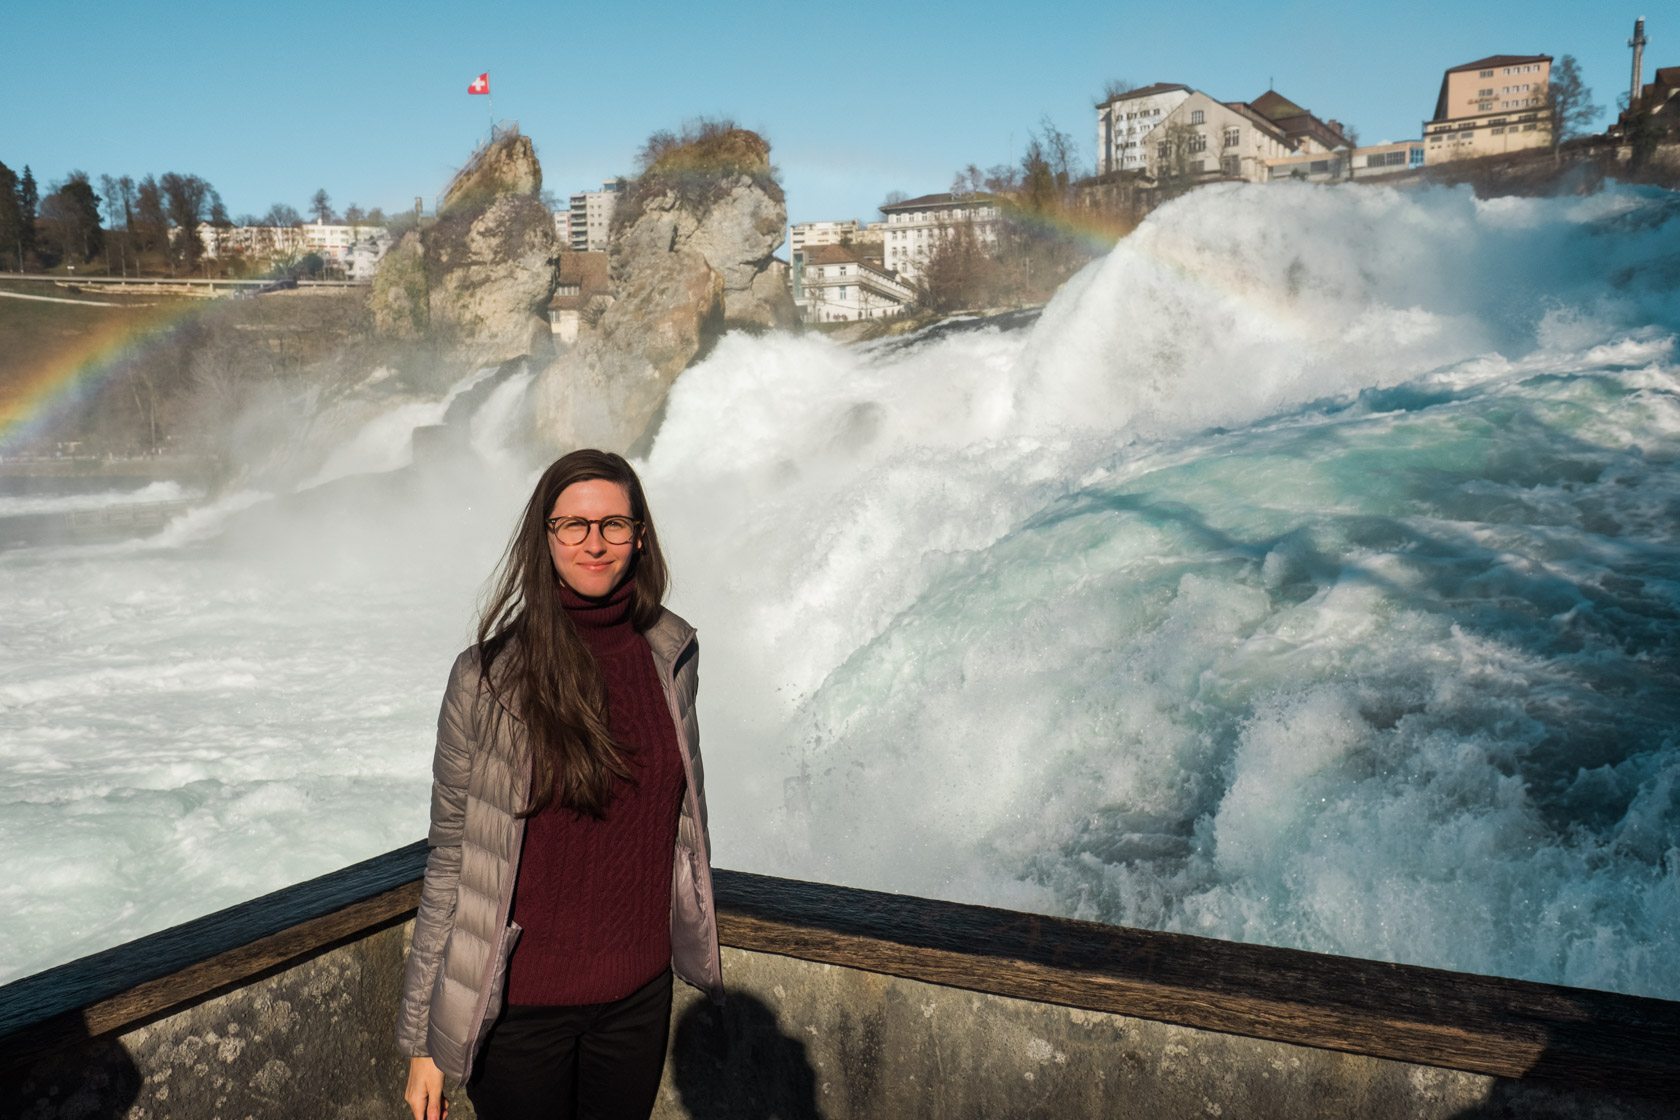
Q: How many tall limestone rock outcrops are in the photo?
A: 2